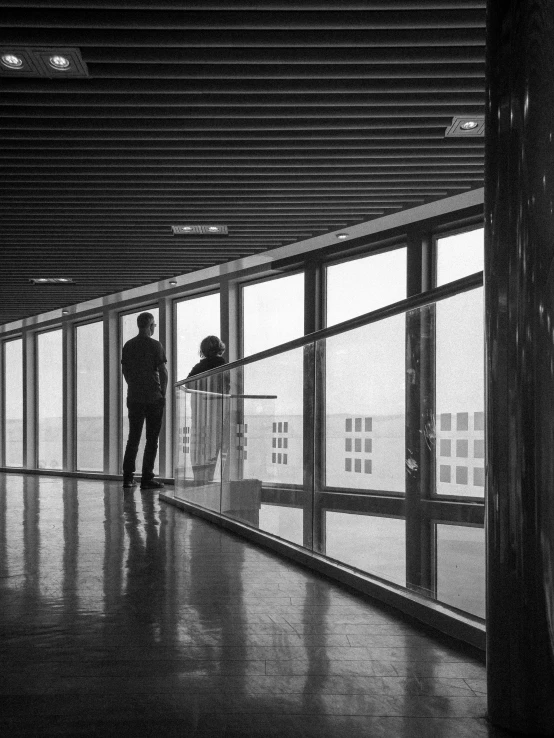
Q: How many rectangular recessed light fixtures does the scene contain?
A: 4